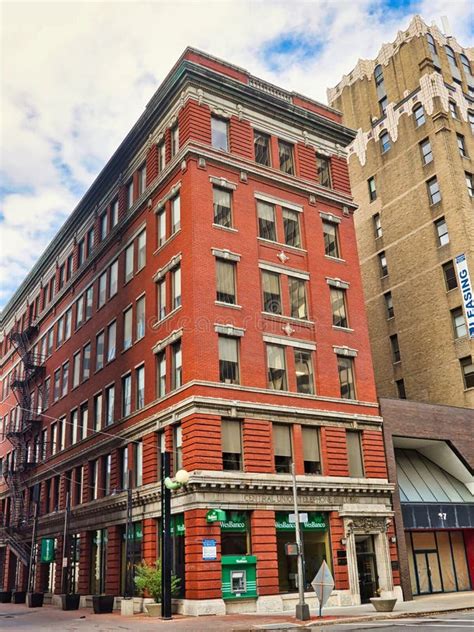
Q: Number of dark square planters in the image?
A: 5